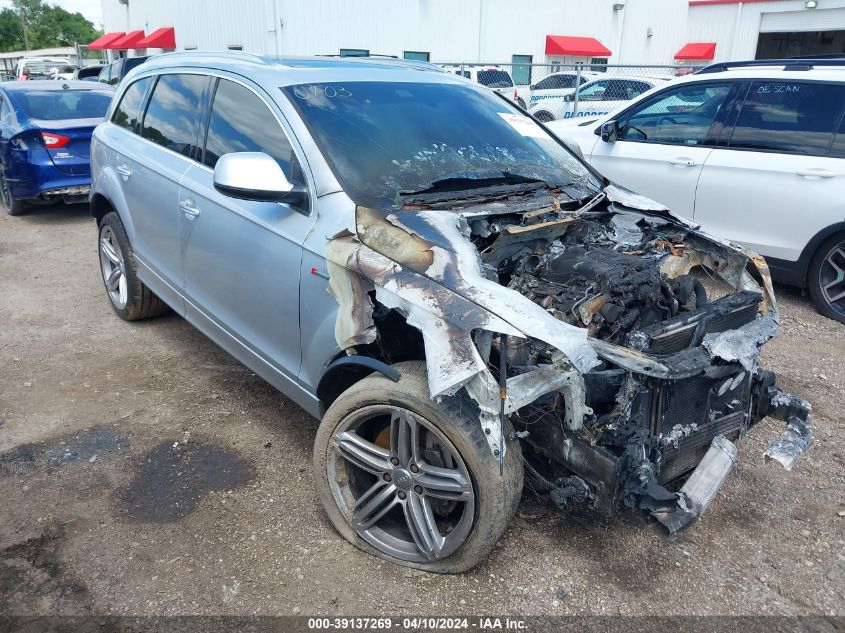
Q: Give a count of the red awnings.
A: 5